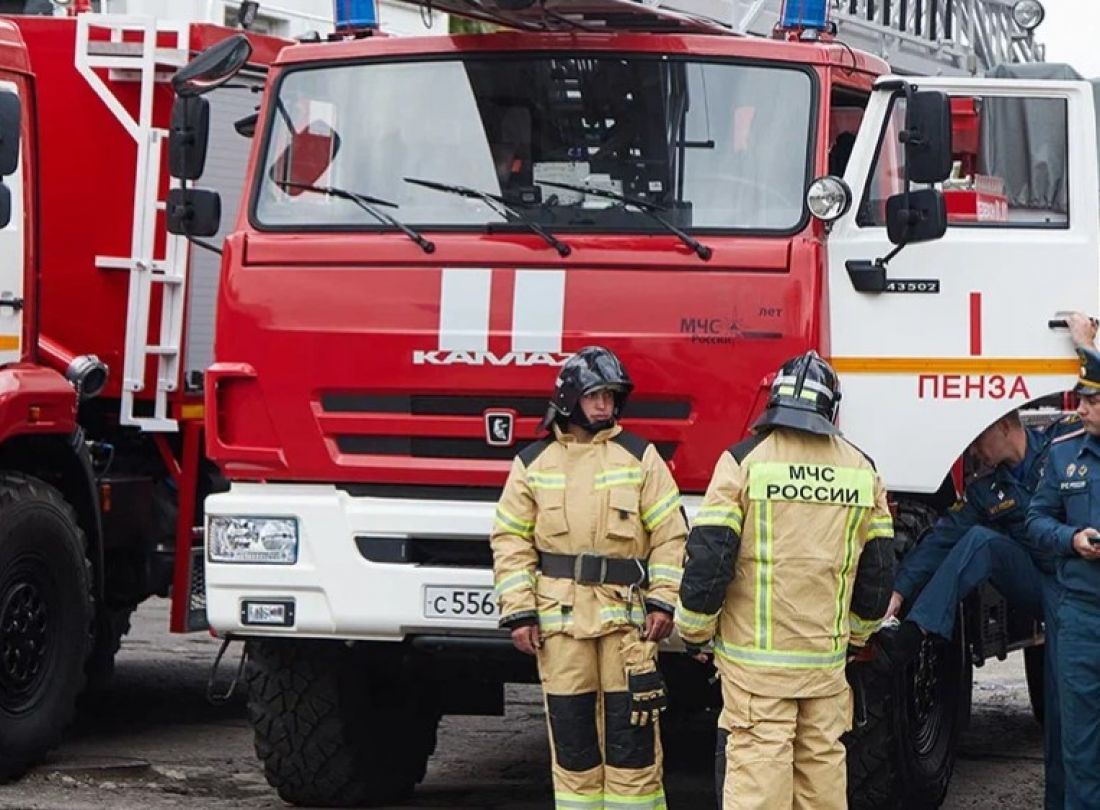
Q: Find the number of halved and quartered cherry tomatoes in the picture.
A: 0